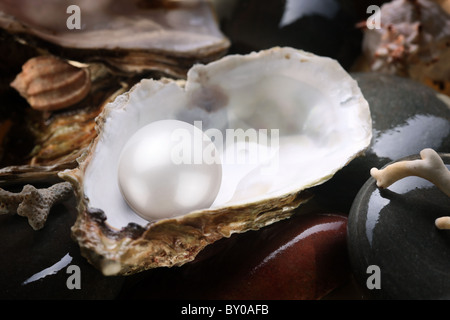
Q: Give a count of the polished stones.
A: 5